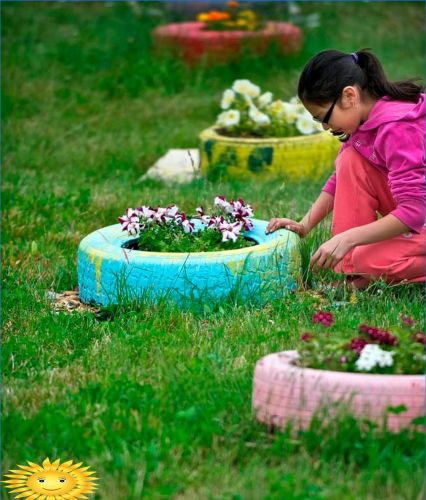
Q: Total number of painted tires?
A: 4